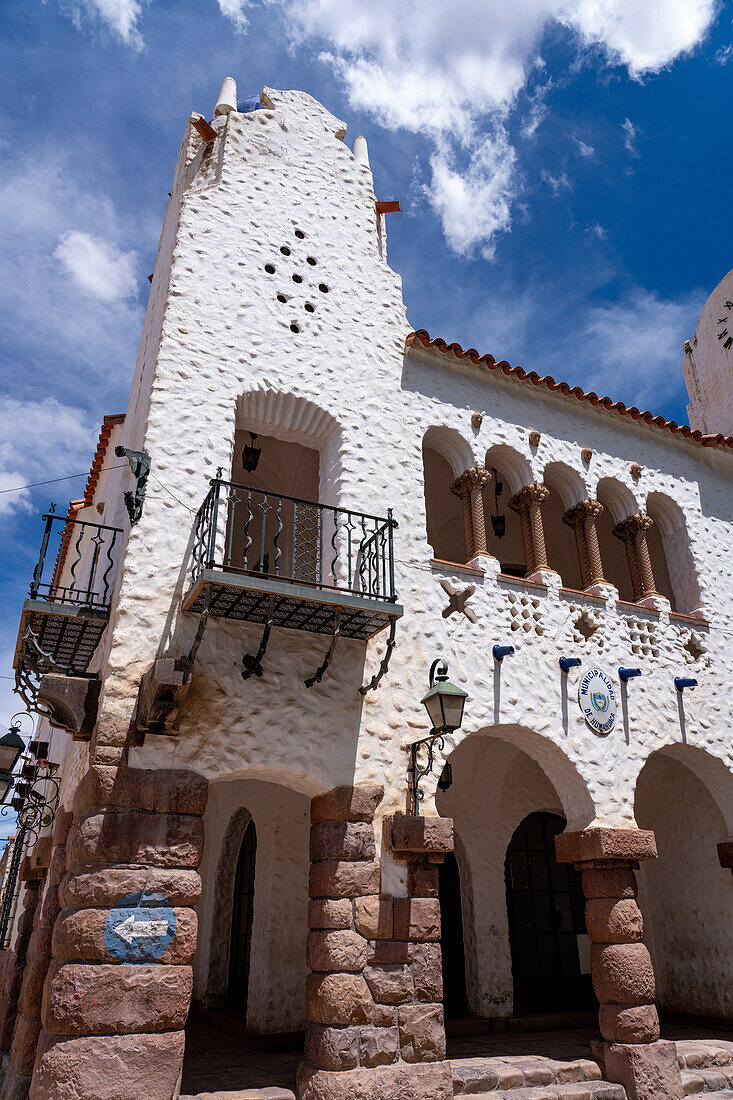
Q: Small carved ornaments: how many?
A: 4